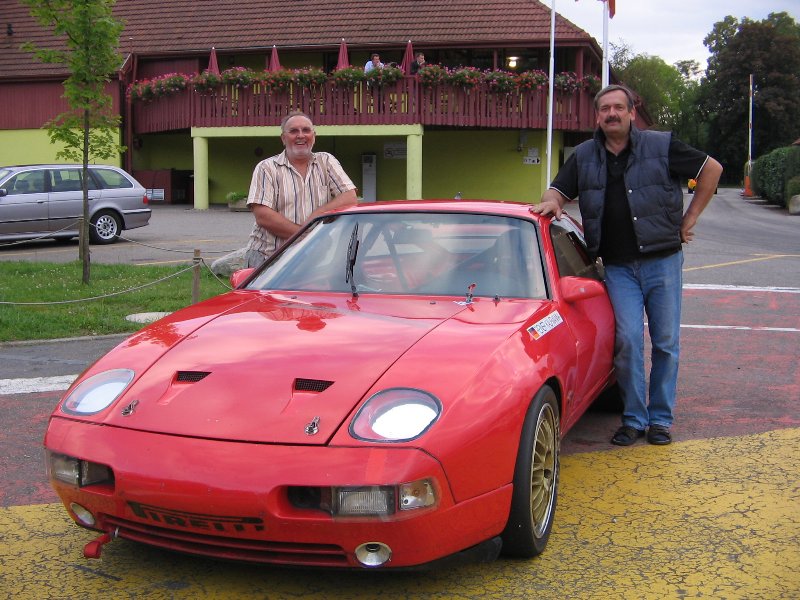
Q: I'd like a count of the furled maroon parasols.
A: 4